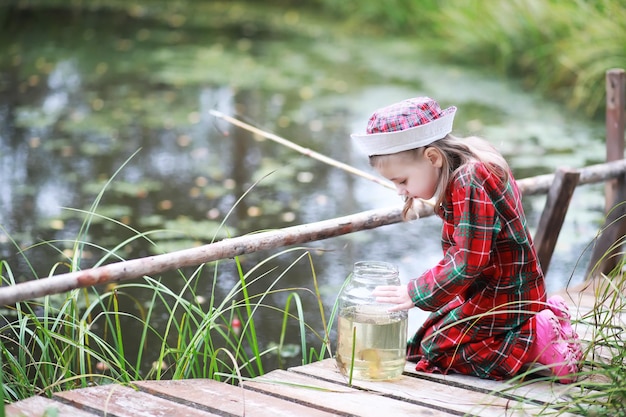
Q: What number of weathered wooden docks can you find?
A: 1